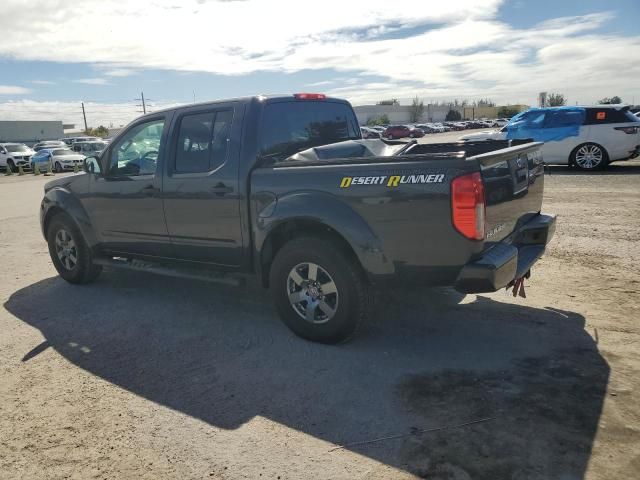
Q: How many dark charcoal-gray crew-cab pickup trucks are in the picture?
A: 1